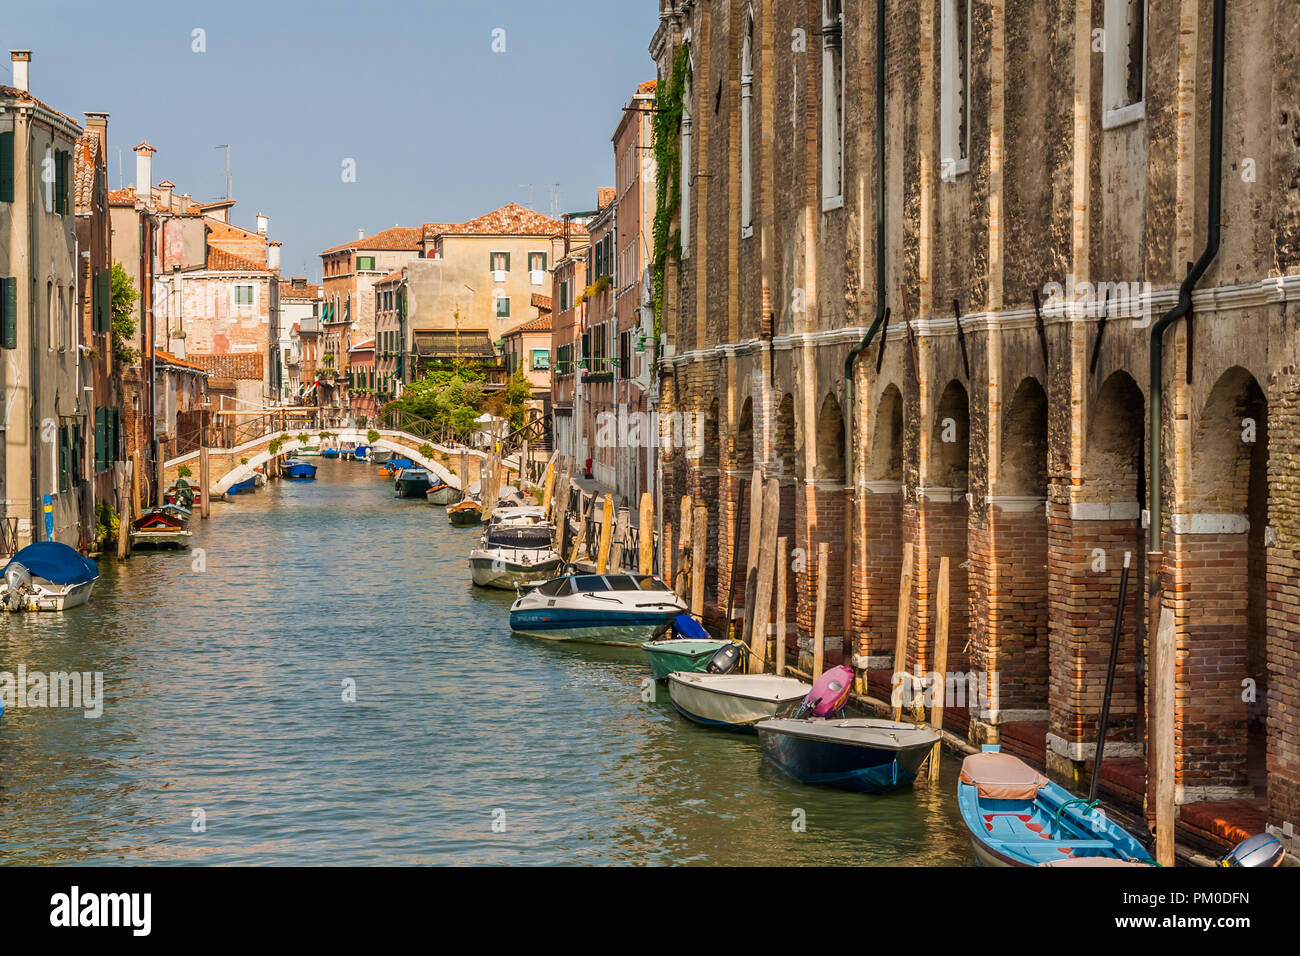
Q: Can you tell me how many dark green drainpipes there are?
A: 2